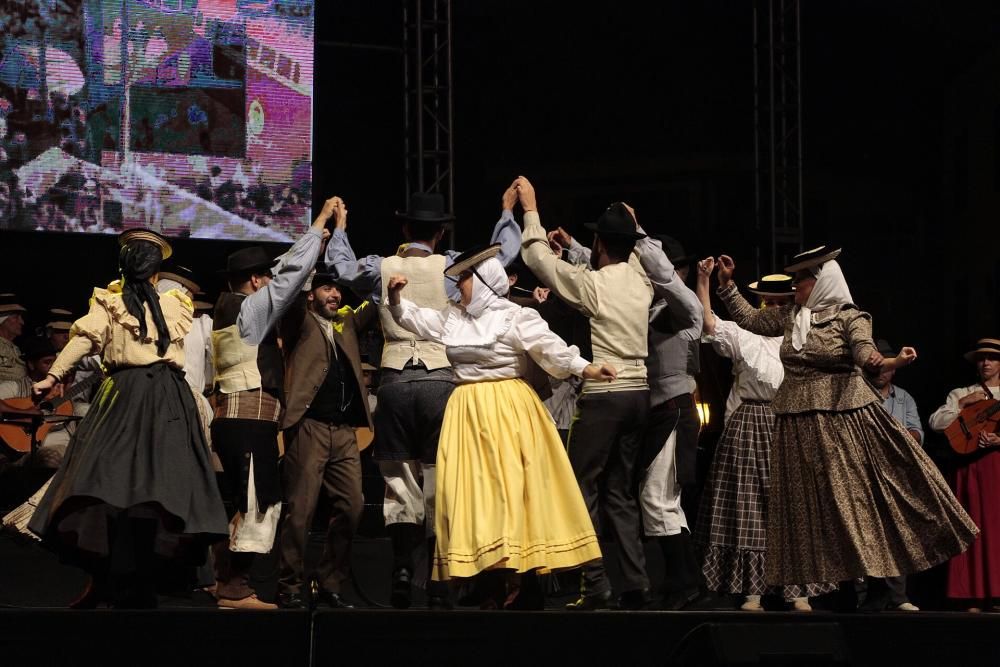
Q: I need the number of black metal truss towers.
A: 2